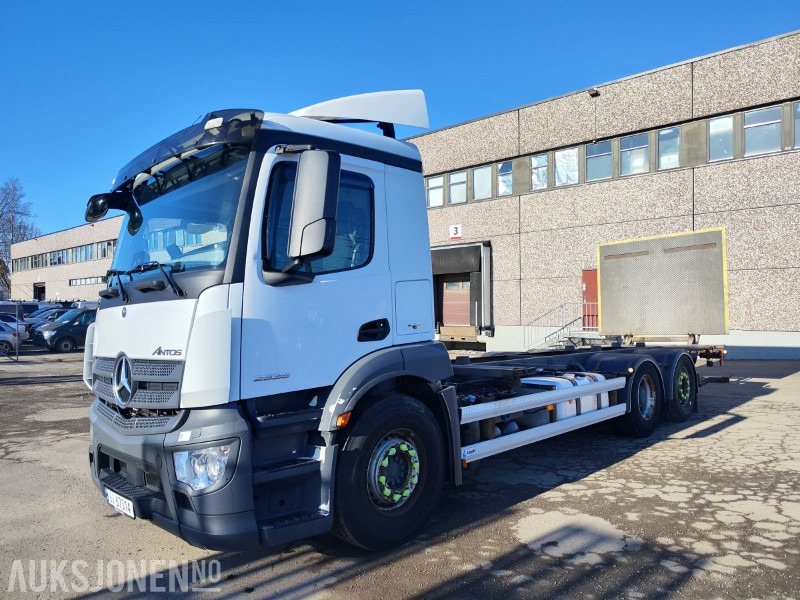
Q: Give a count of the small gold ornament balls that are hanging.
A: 0